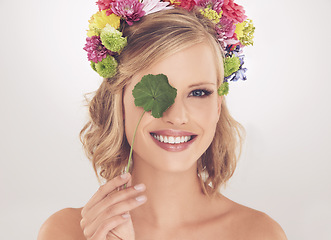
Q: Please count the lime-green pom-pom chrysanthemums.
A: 4